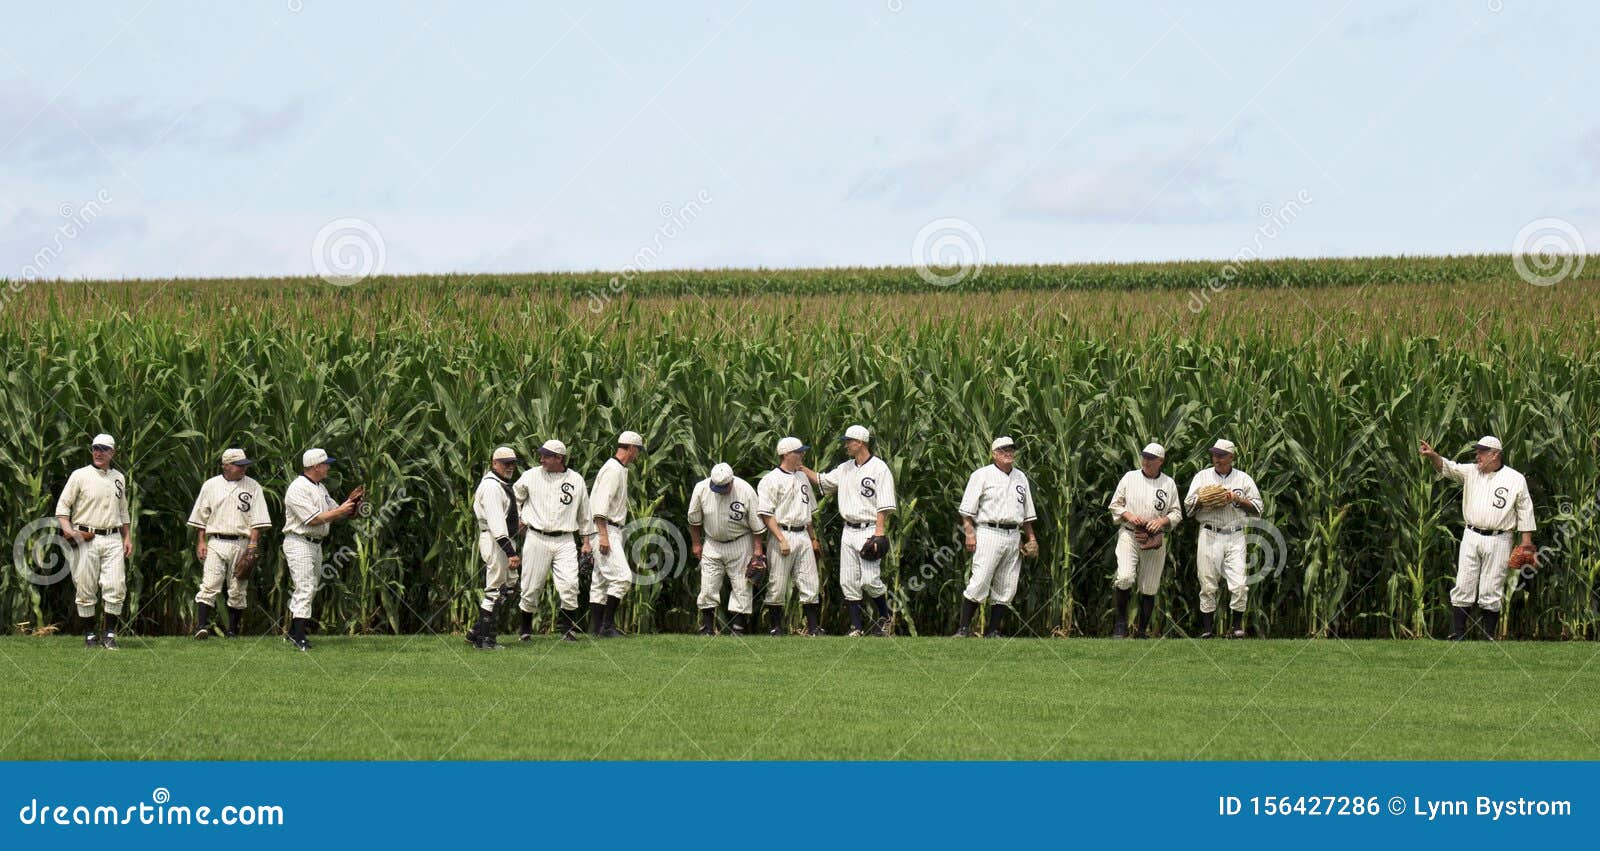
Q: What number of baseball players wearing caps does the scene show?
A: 13